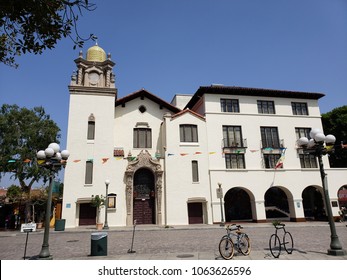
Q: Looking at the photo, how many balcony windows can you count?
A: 3